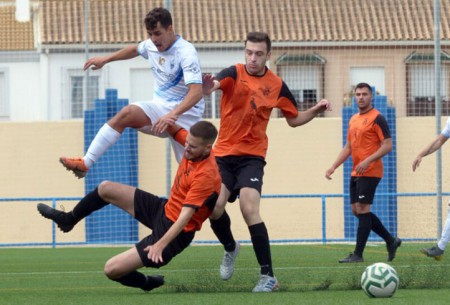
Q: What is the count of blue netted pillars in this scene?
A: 2